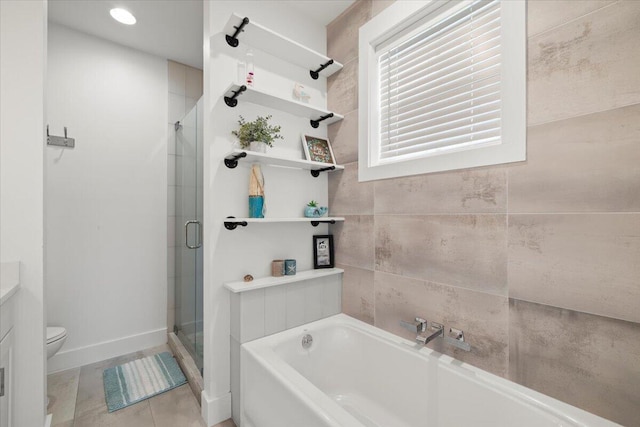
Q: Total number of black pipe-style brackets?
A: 8